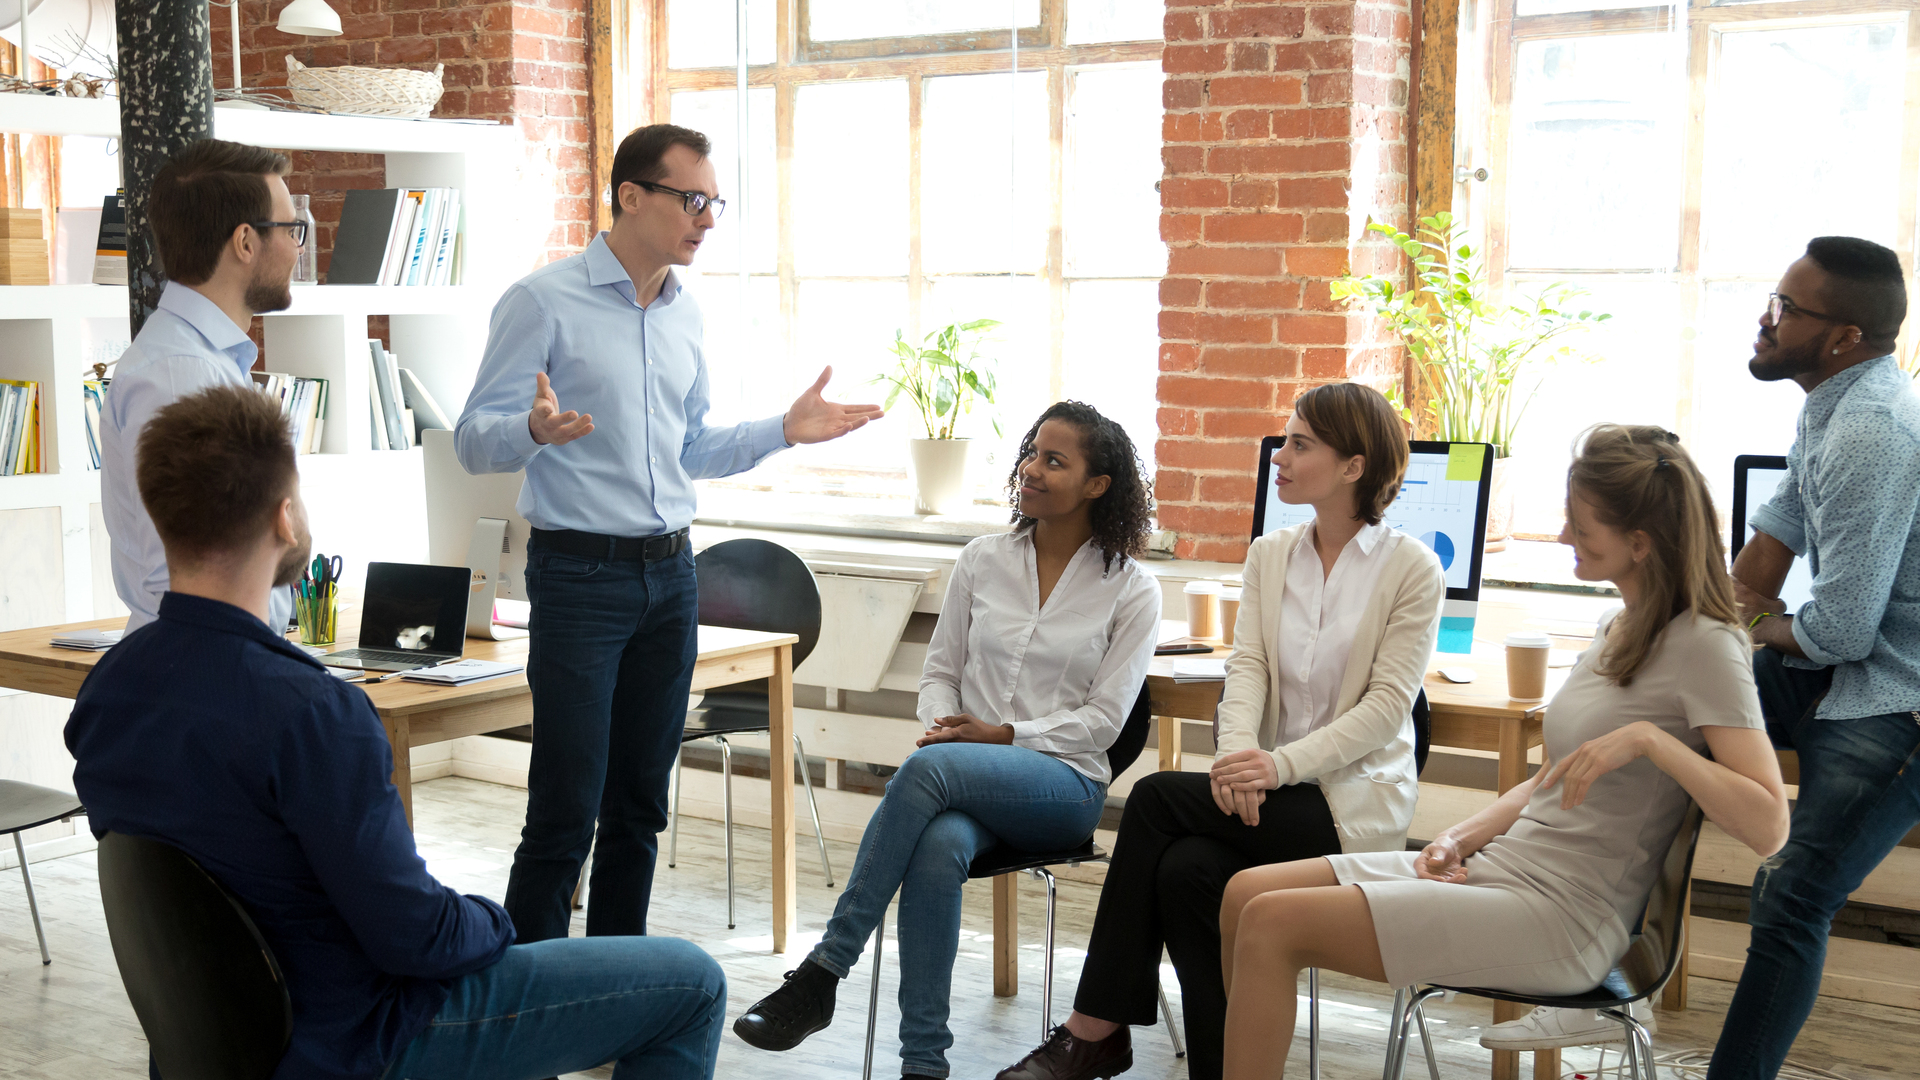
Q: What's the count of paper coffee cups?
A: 3